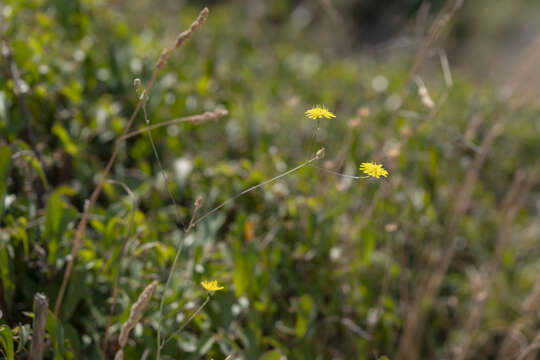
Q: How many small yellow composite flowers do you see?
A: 3